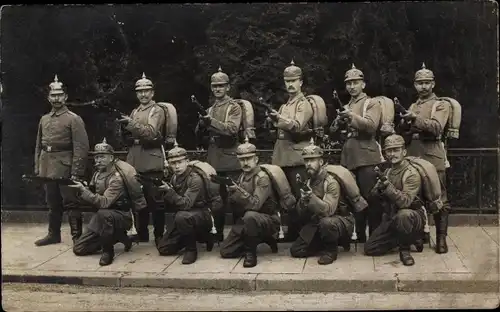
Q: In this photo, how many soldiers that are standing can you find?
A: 6